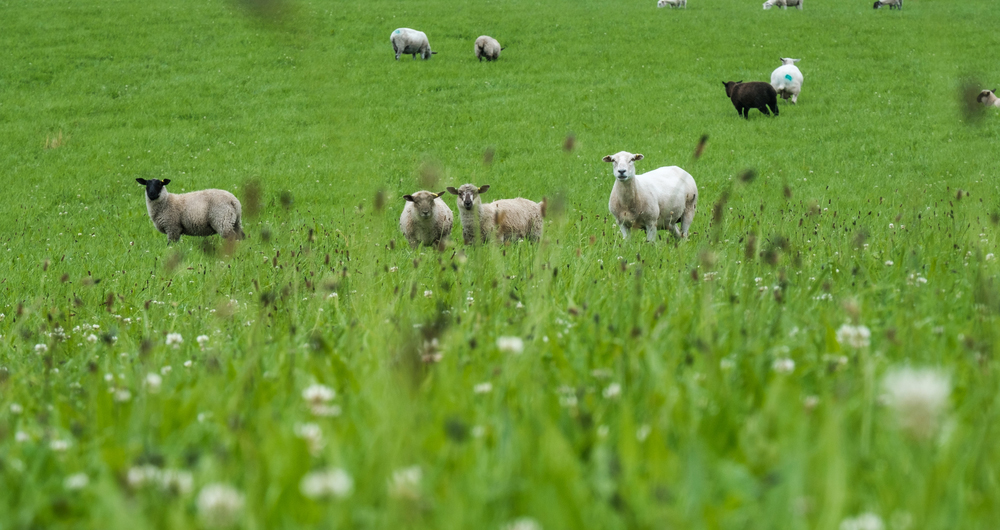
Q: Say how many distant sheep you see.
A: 8